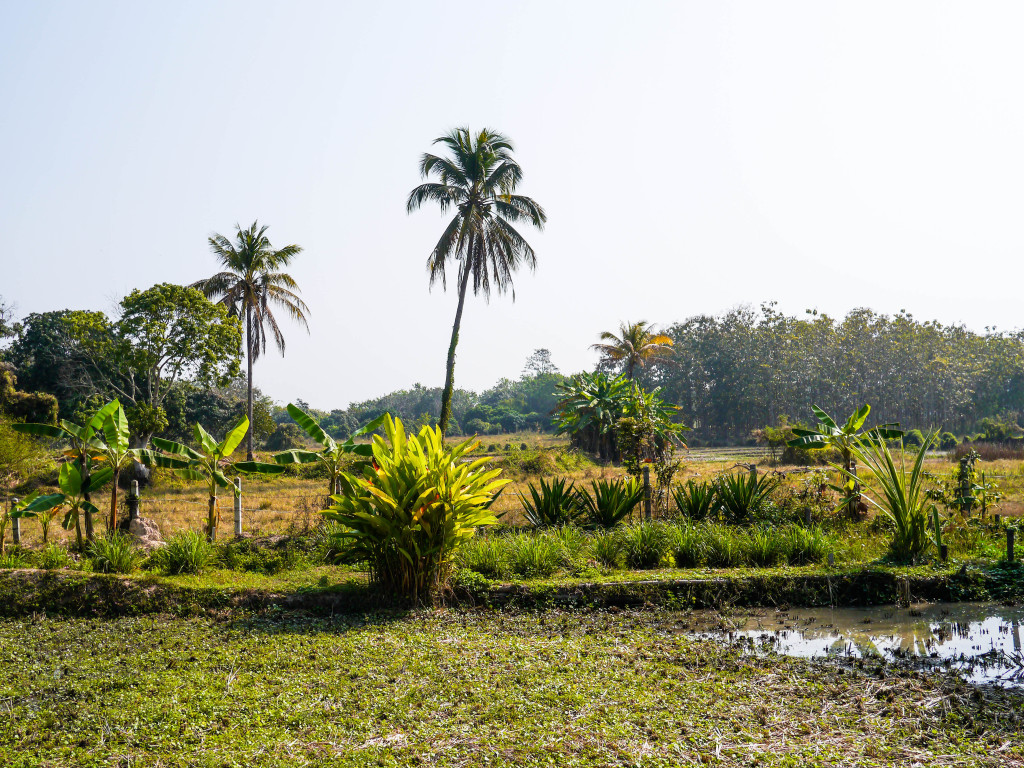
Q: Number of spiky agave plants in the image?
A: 4